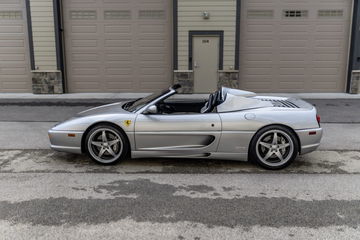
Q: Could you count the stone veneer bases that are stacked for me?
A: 4